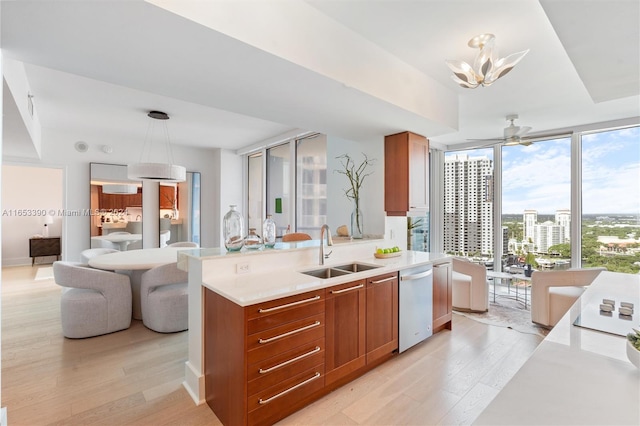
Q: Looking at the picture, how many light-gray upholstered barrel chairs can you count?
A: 4